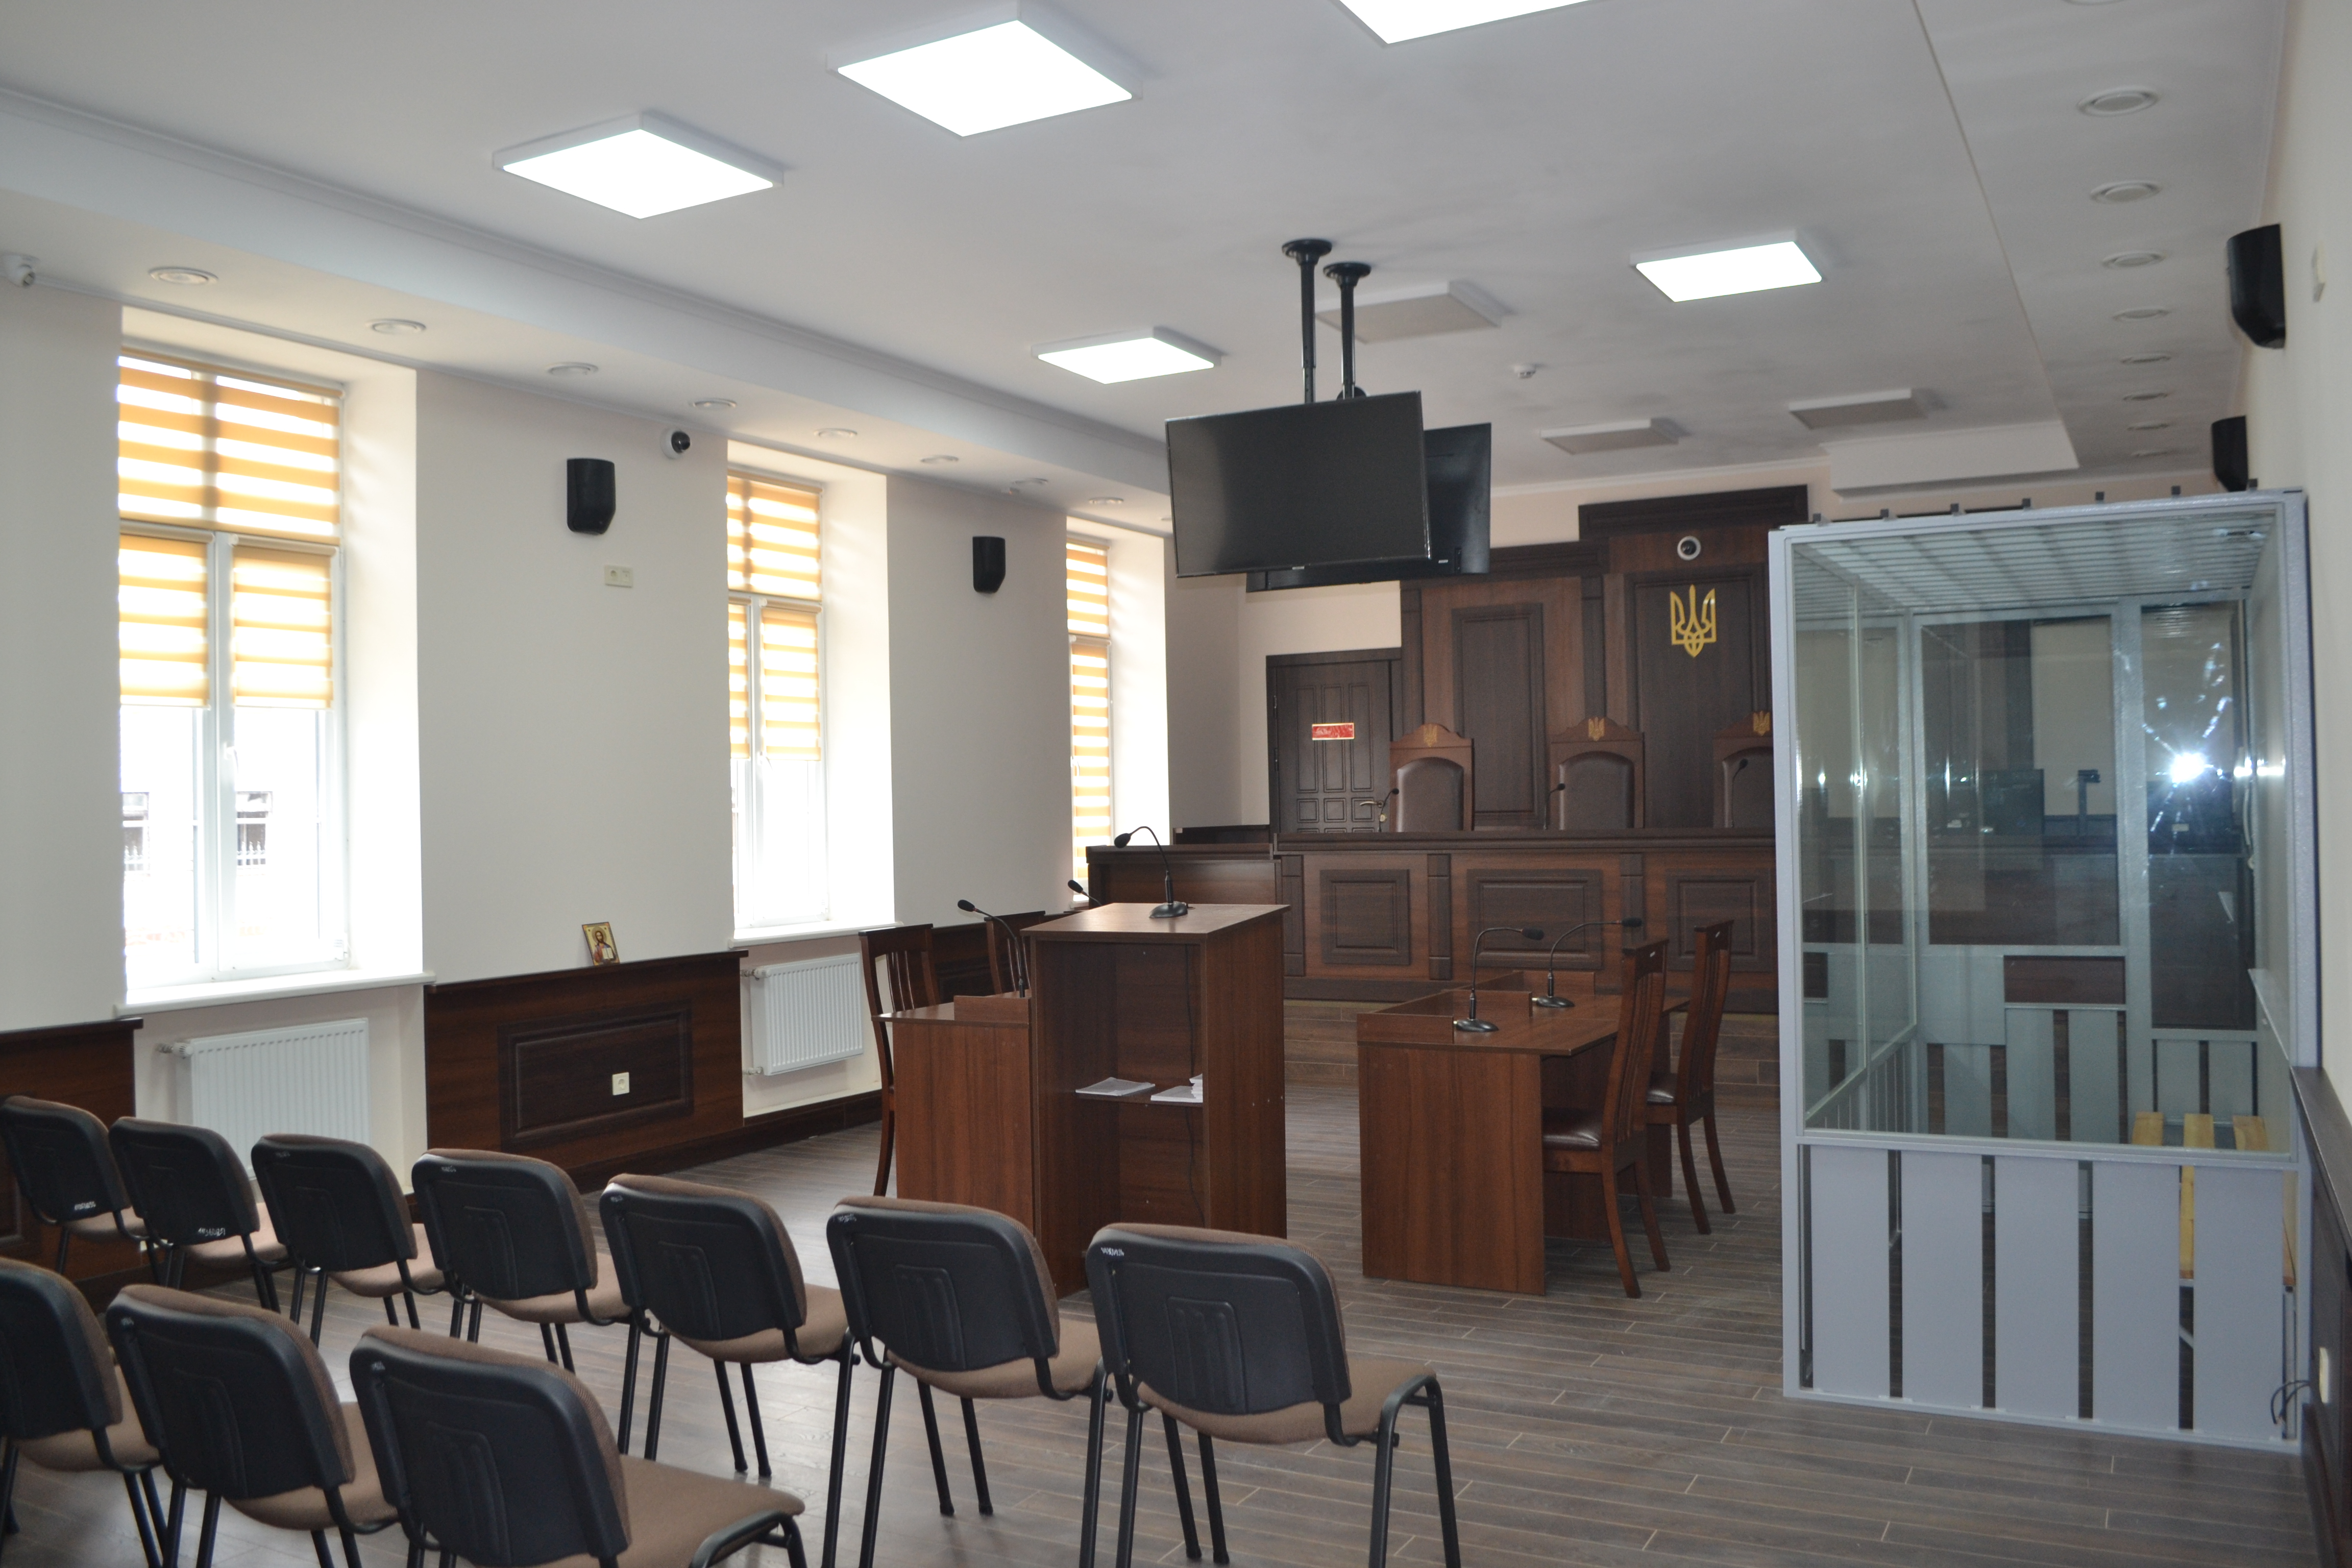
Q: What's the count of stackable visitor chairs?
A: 10